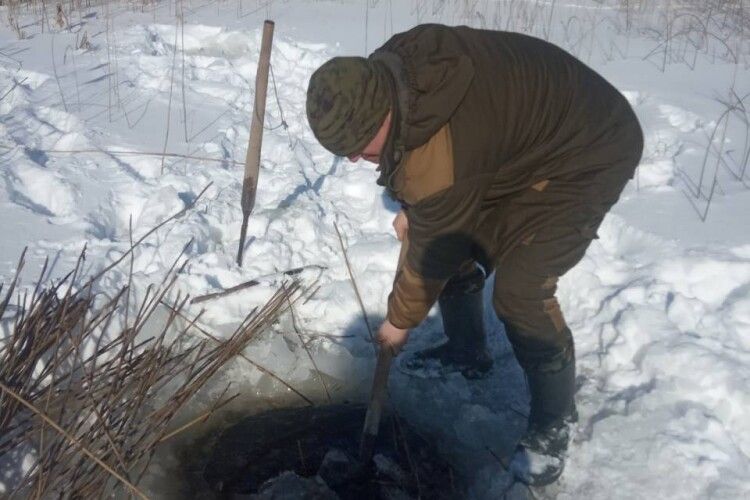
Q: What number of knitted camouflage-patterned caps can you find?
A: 1